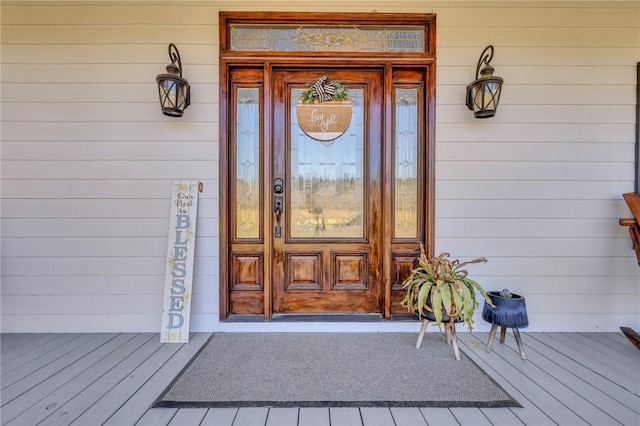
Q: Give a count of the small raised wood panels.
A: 4